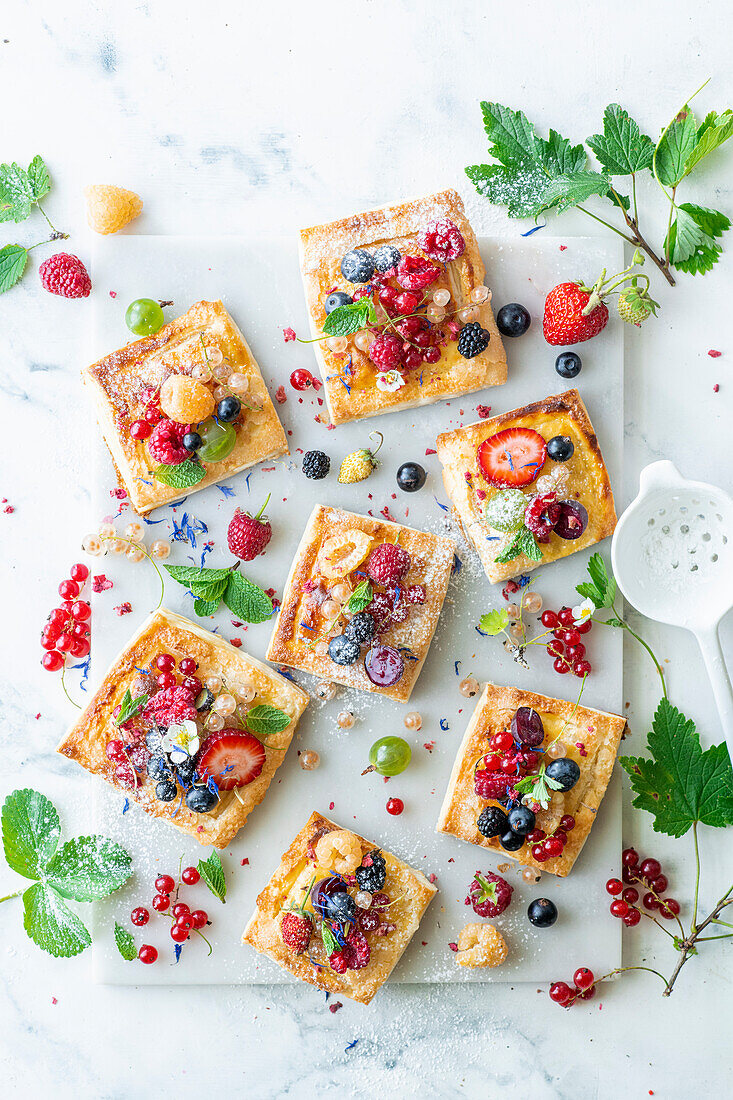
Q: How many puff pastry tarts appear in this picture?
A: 7